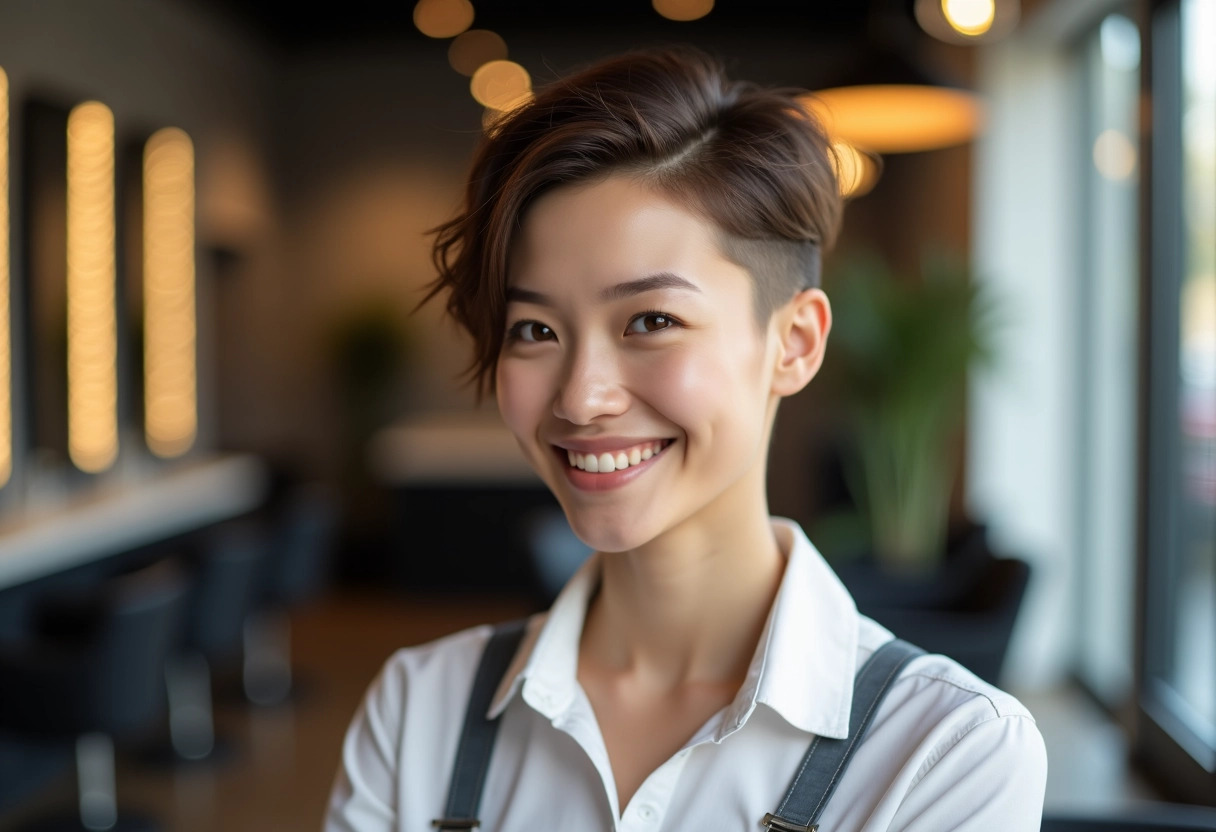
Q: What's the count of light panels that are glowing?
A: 3